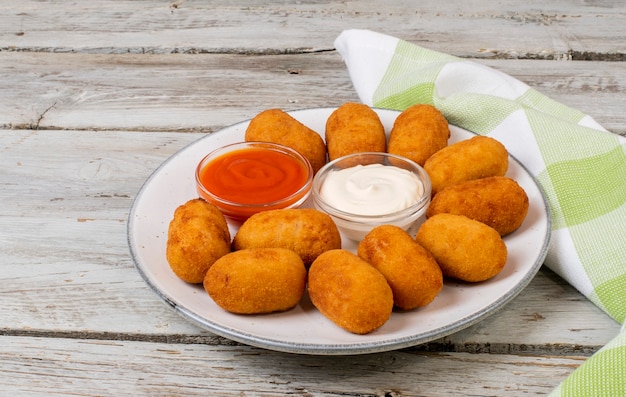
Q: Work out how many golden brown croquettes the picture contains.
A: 11